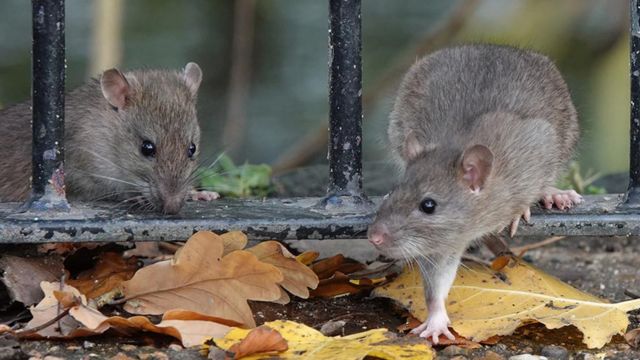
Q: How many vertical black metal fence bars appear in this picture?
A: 3